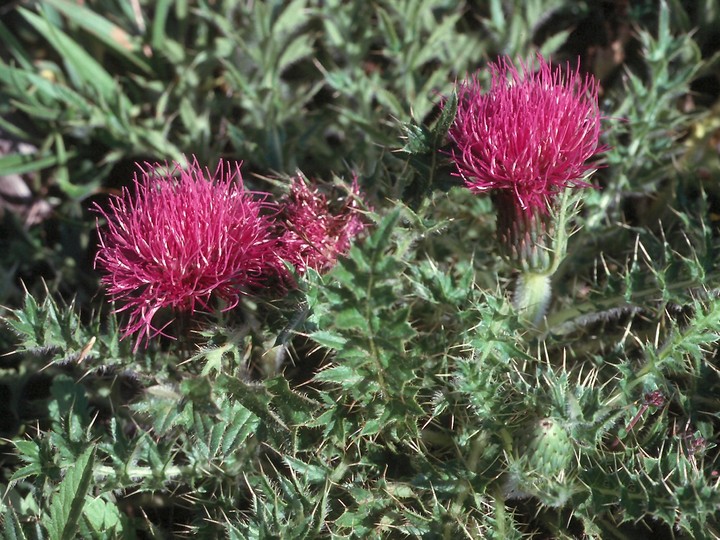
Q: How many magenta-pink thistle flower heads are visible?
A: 3